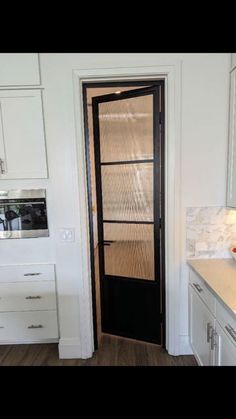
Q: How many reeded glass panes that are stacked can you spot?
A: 3